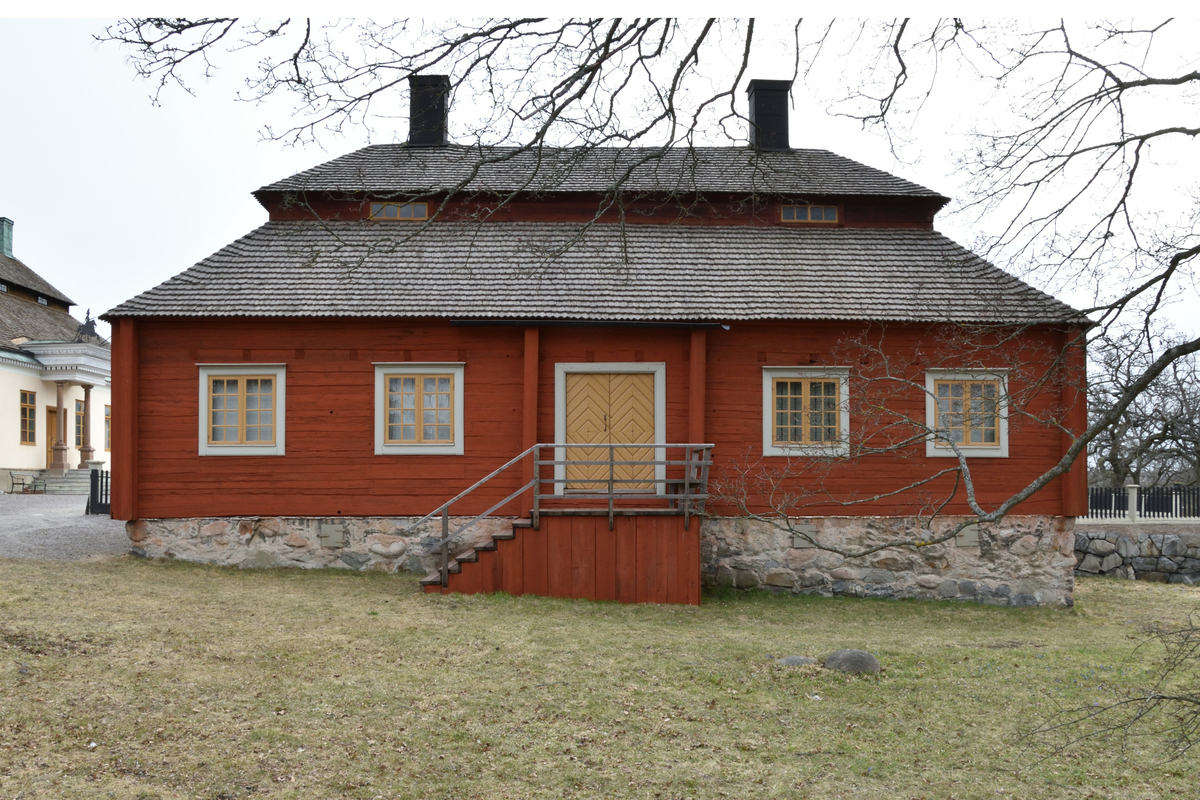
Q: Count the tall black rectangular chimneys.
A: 2